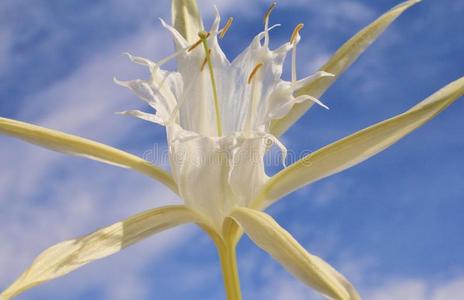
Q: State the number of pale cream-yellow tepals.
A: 6